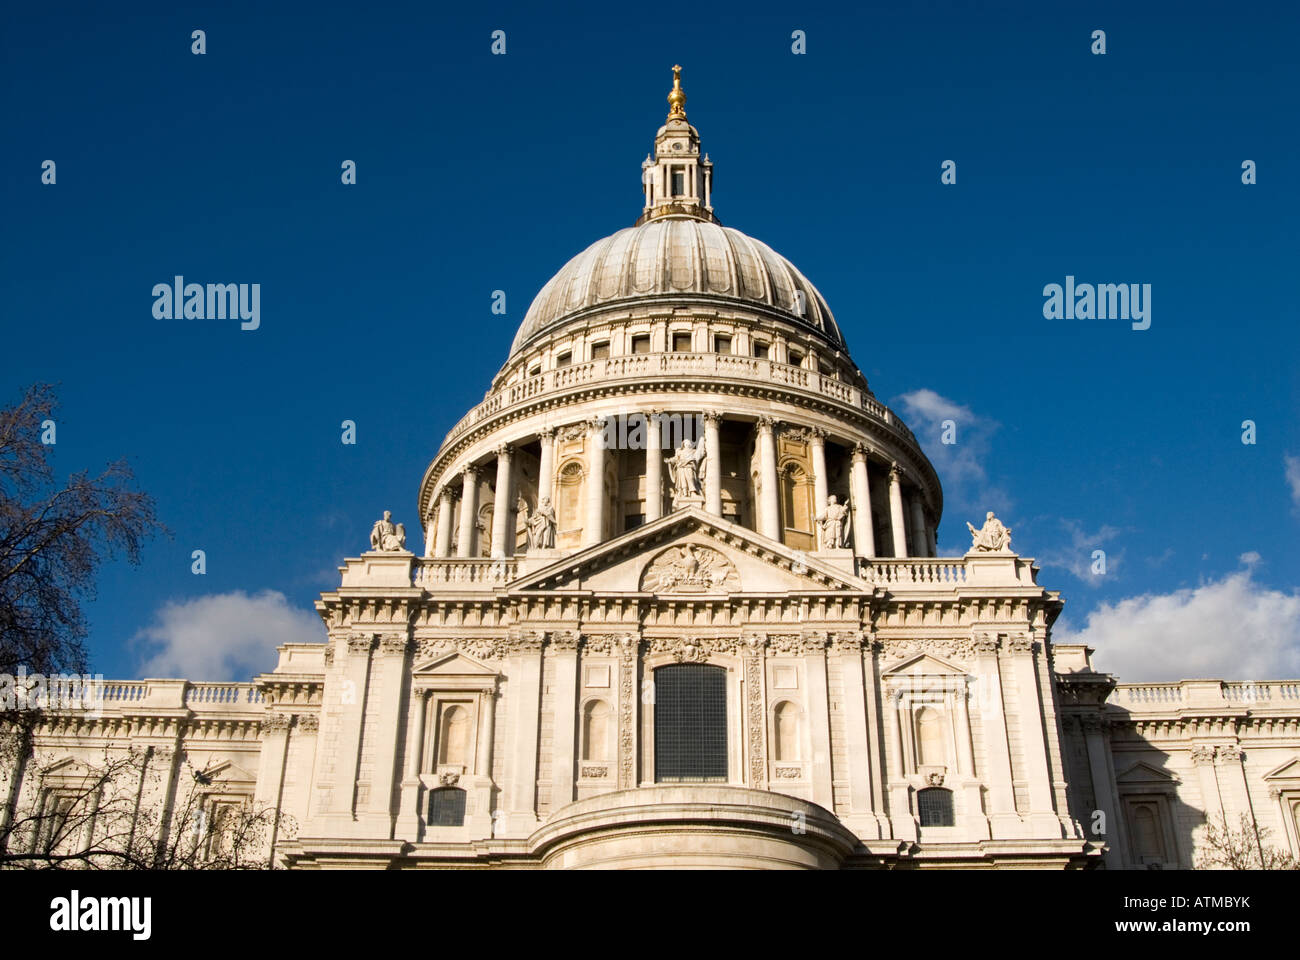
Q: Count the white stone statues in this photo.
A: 5